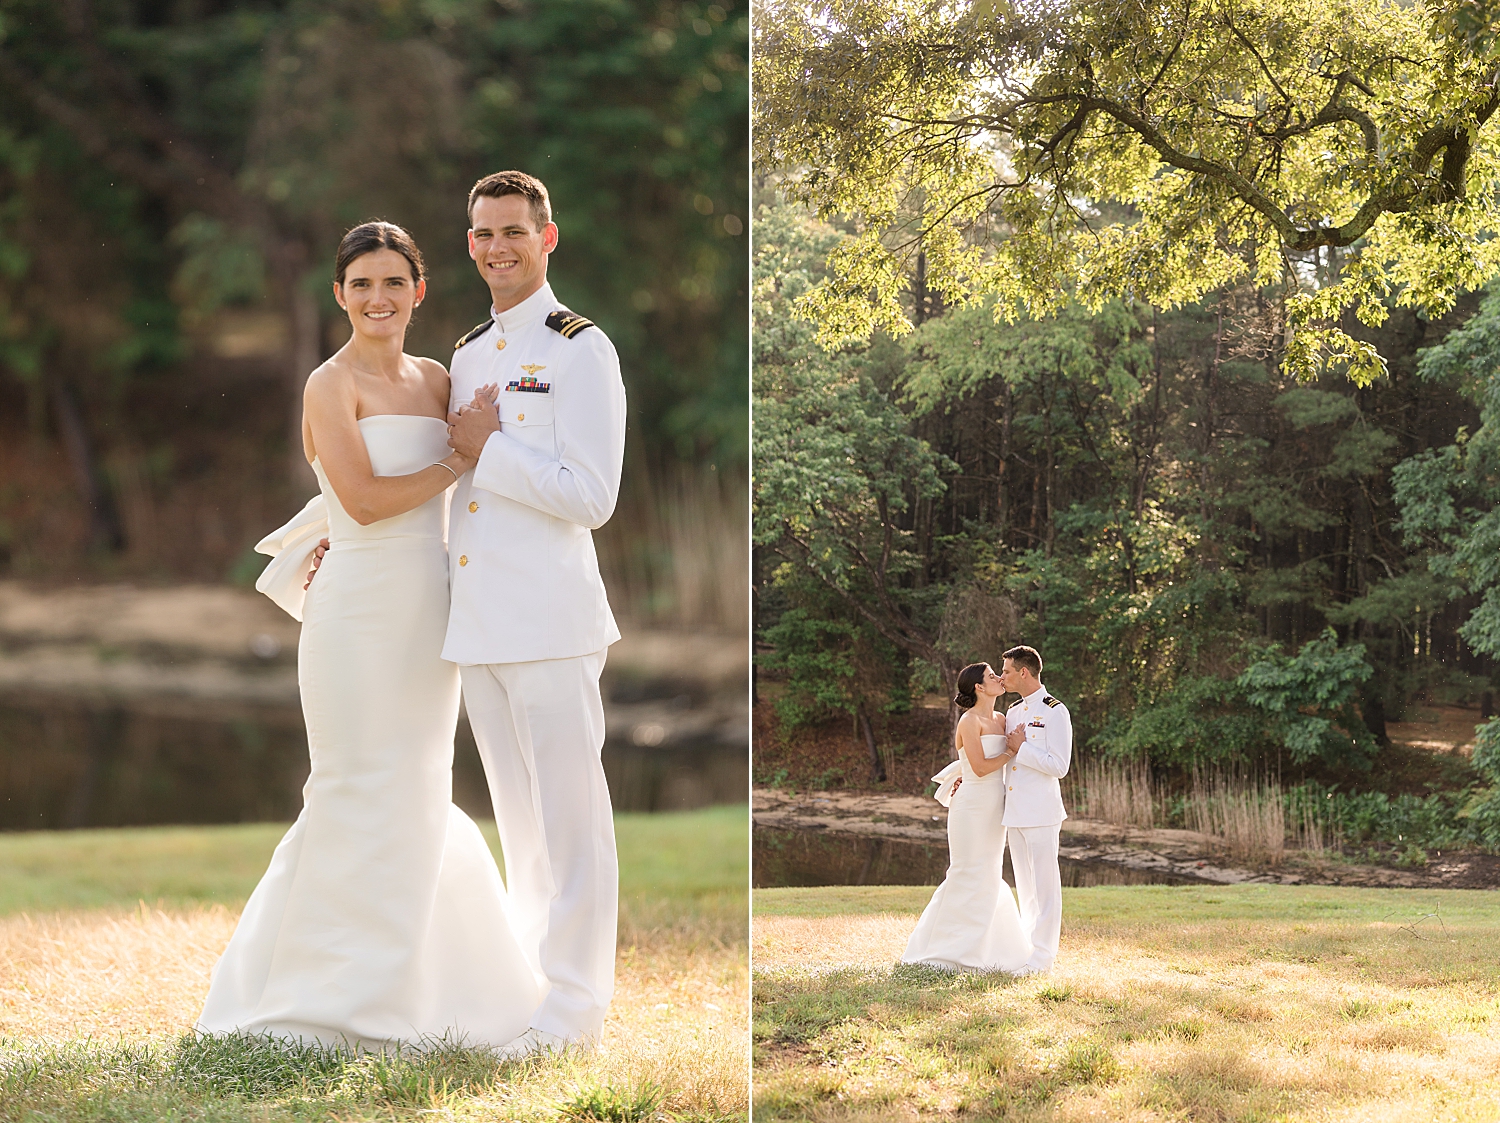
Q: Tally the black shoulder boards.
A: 4